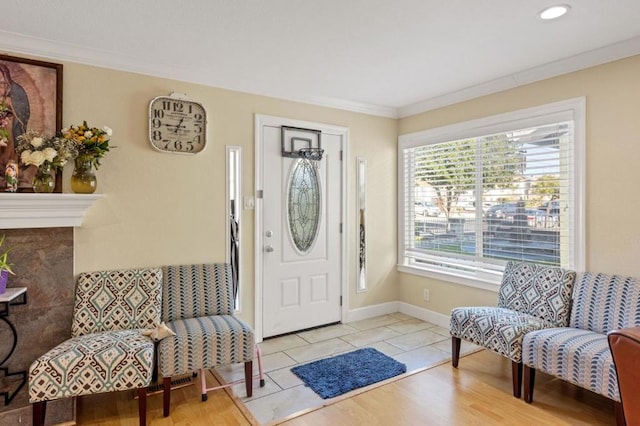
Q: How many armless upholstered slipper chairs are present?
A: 4